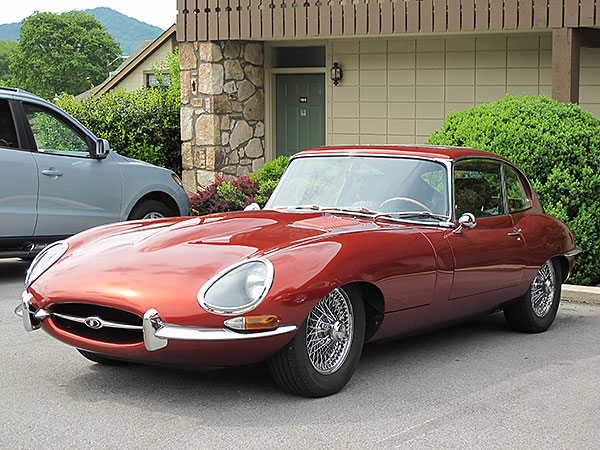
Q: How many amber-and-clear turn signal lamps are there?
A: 1